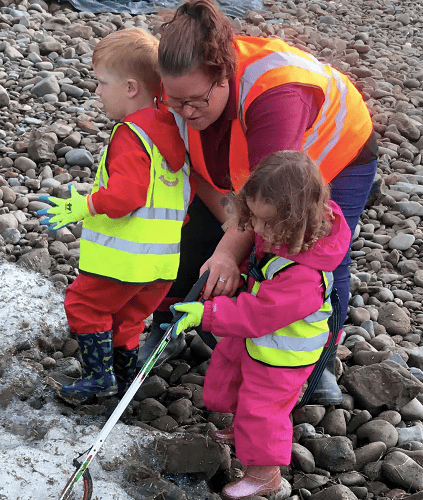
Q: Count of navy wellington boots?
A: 2